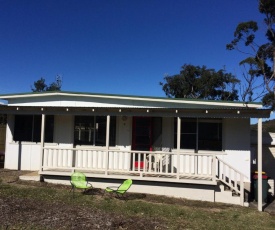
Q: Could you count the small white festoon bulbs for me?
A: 9